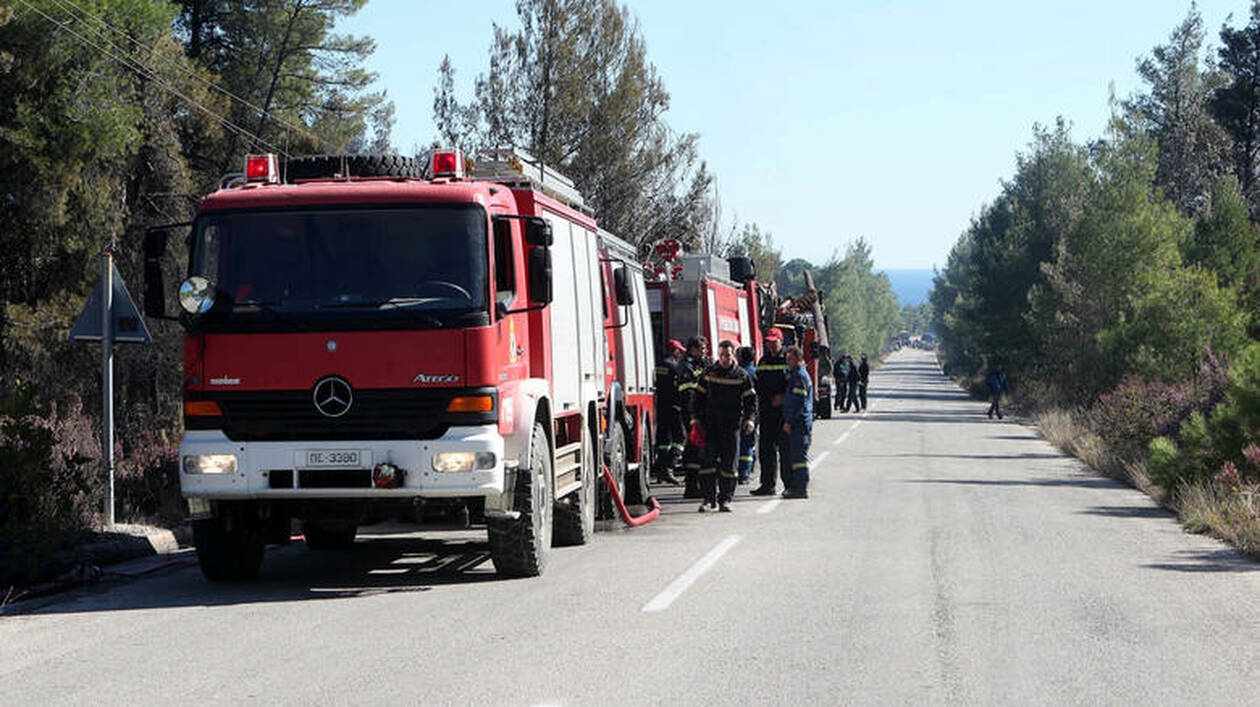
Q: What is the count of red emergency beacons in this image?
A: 2